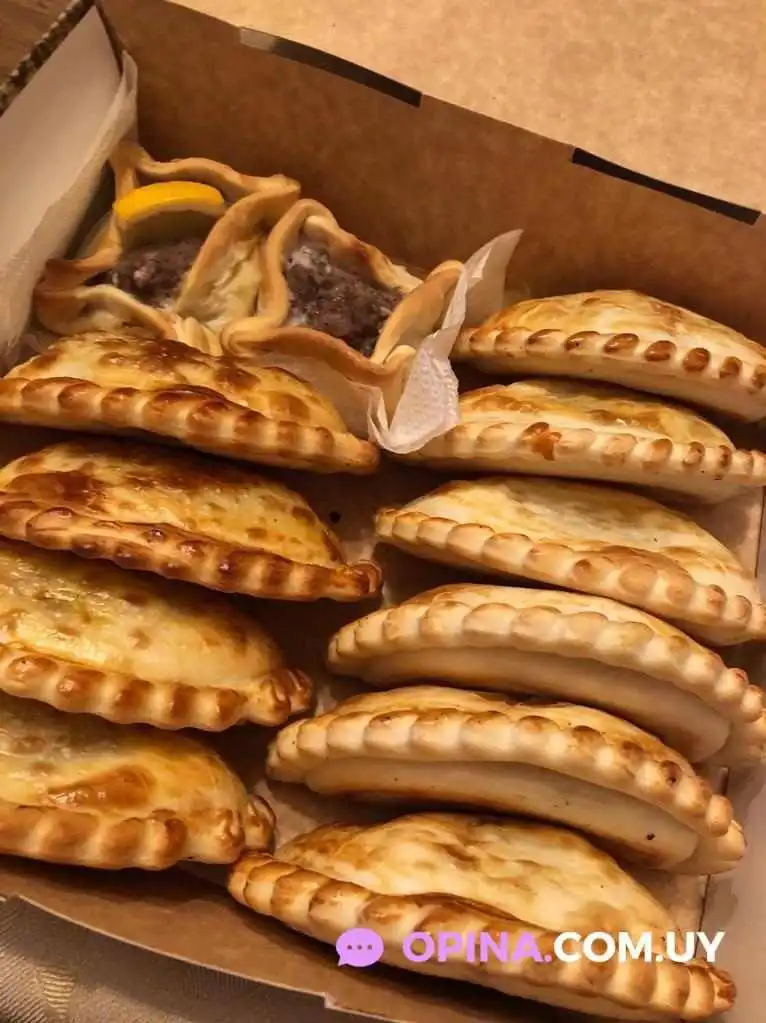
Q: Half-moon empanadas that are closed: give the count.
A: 10